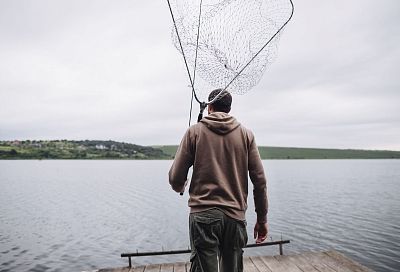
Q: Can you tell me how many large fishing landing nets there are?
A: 1